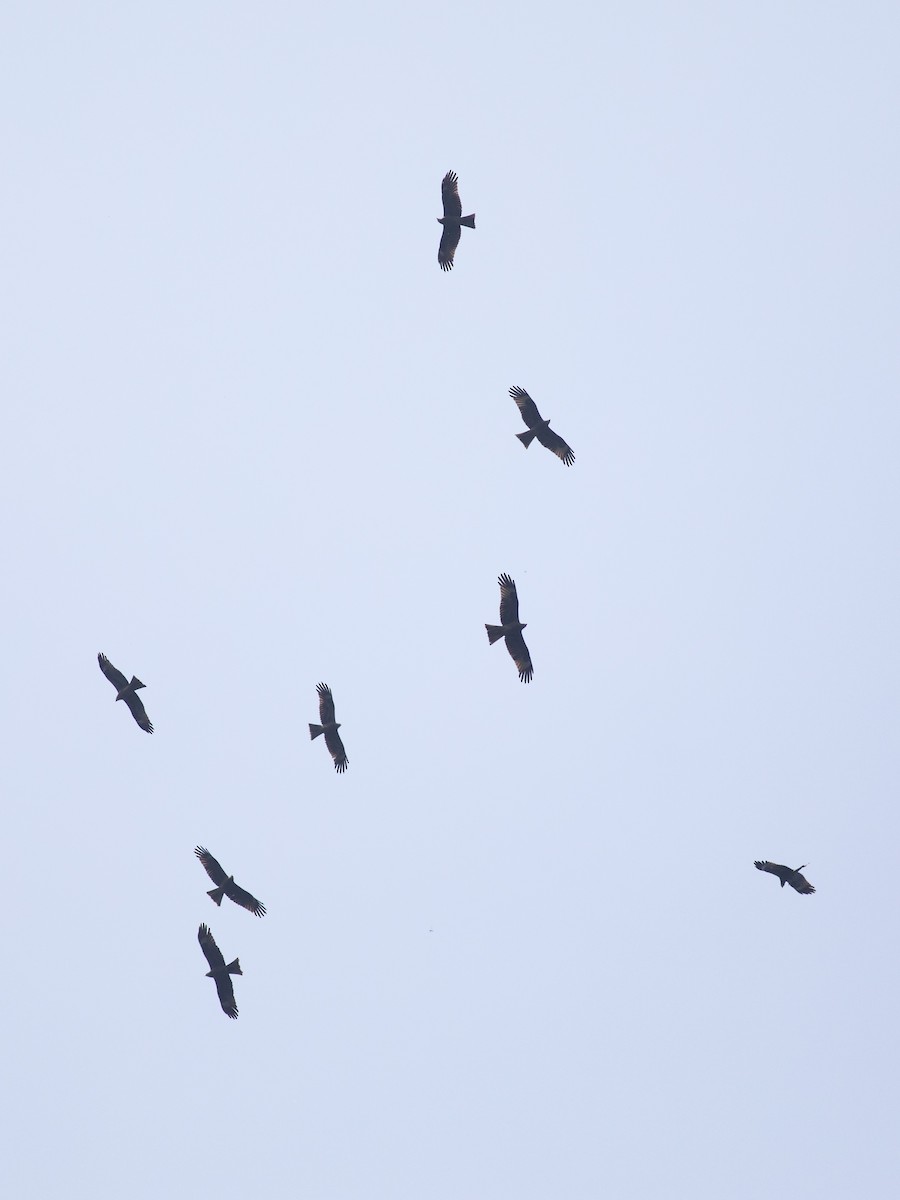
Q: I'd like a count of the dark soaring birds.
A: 8